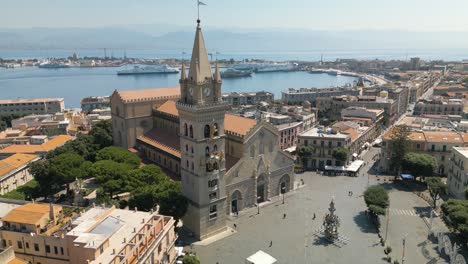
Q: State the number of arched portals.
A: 3